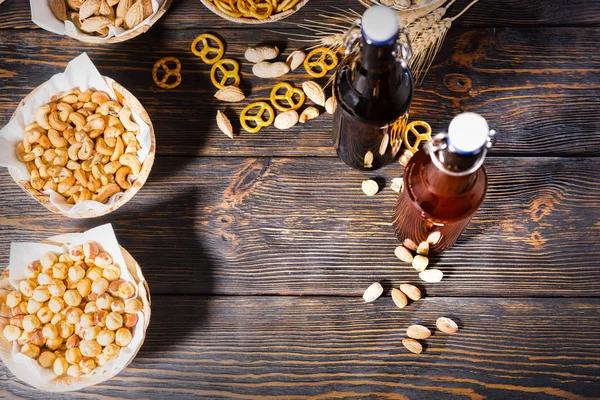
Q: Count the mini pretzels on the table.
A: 7